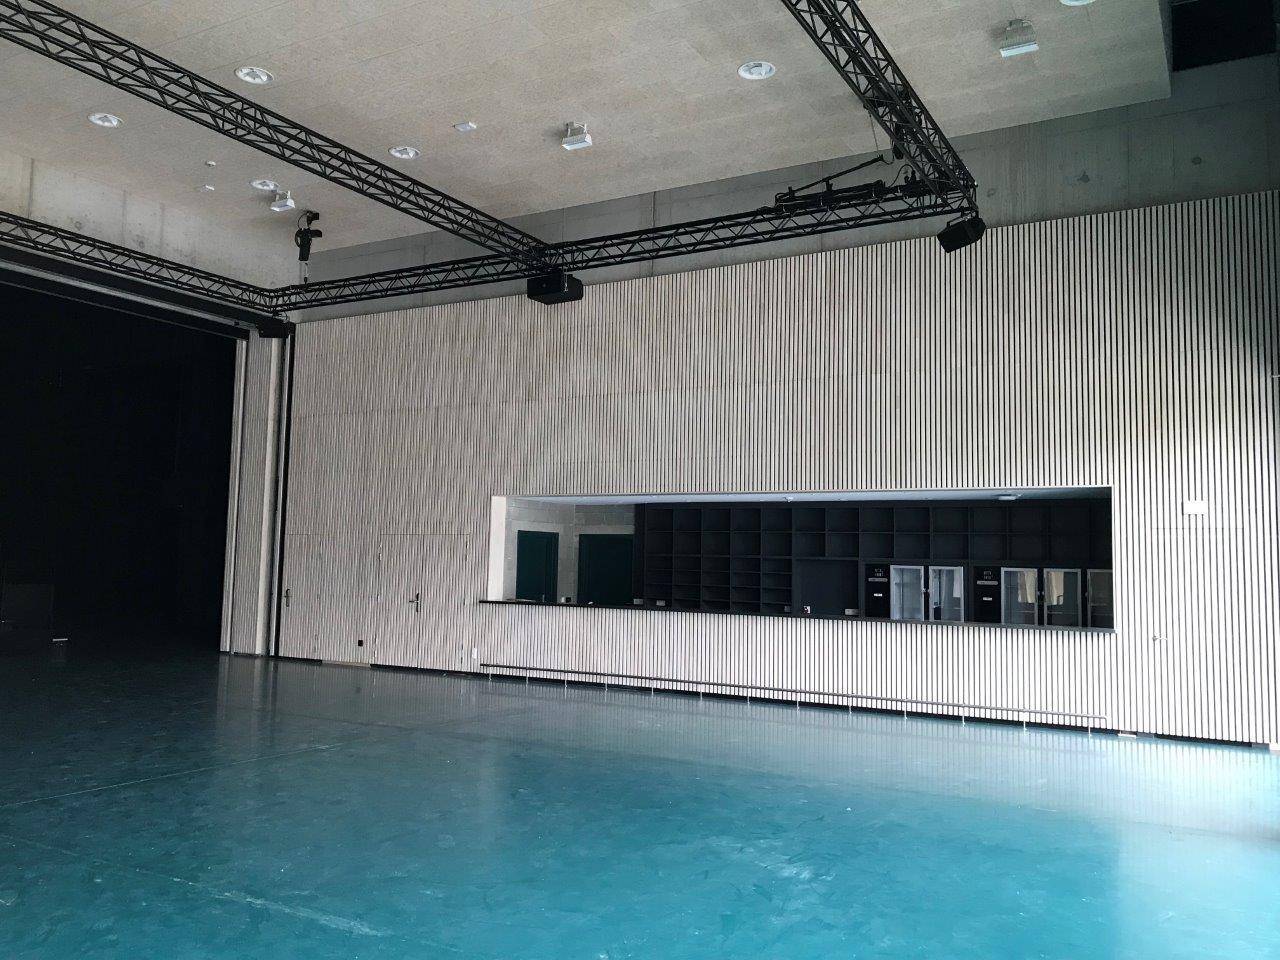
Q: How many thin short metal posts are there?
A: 13